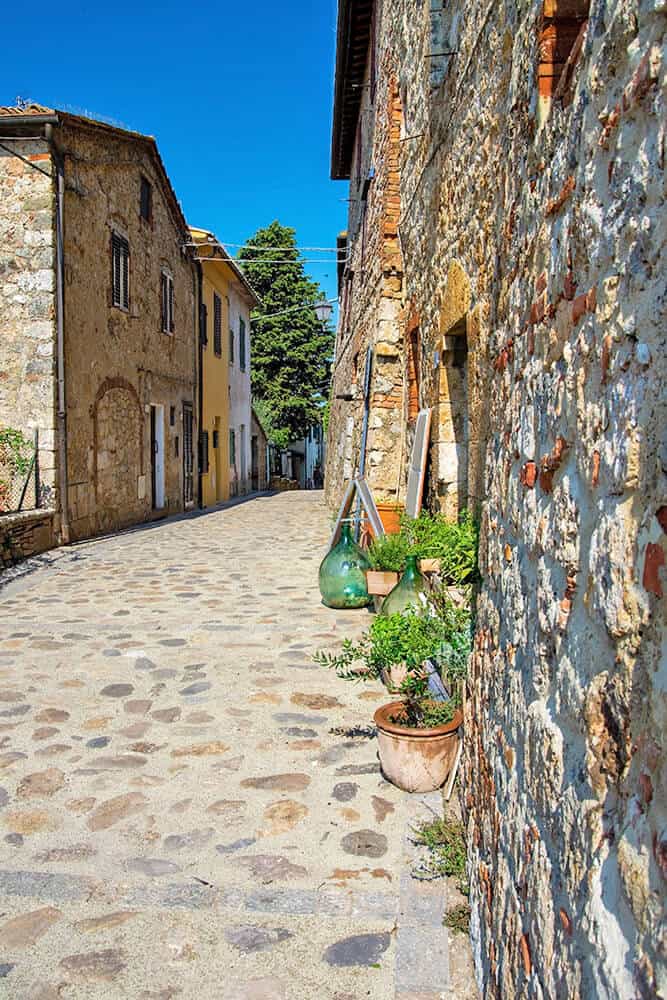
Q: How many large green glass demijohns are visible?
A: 2